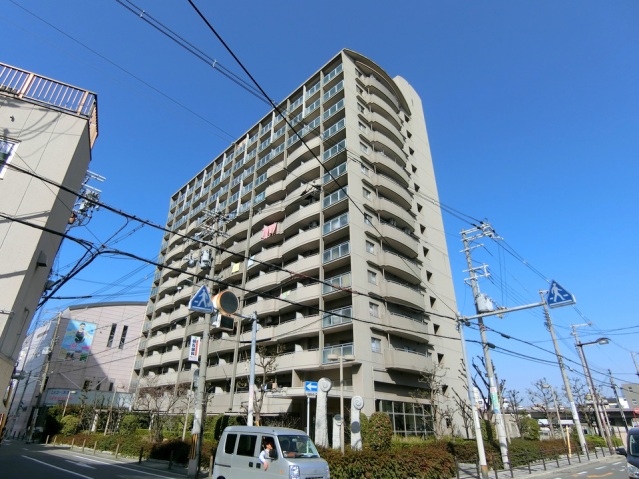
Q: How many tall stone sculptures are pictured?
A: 3